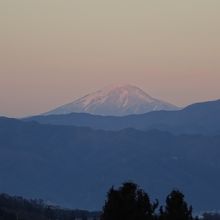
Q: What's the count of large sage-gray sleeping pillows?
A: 0